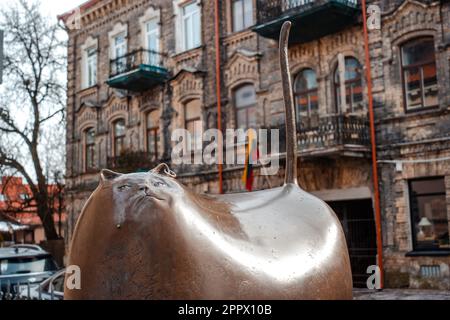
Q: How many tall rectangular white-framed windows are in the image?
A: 4